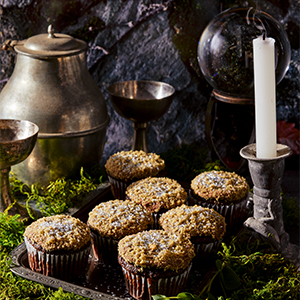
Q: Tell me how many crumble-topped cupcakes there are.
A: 7